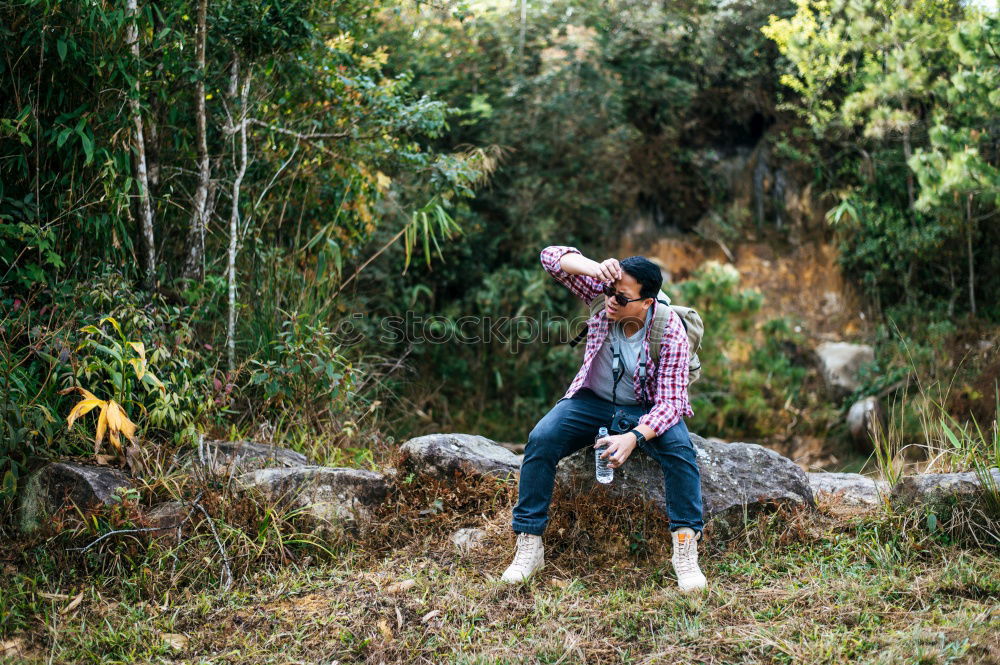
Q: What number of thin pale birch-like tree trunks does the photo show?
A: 3